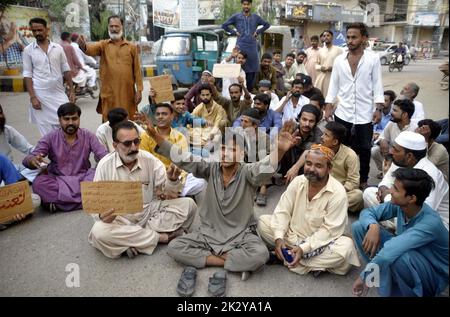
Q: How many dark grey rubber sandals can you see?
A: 2